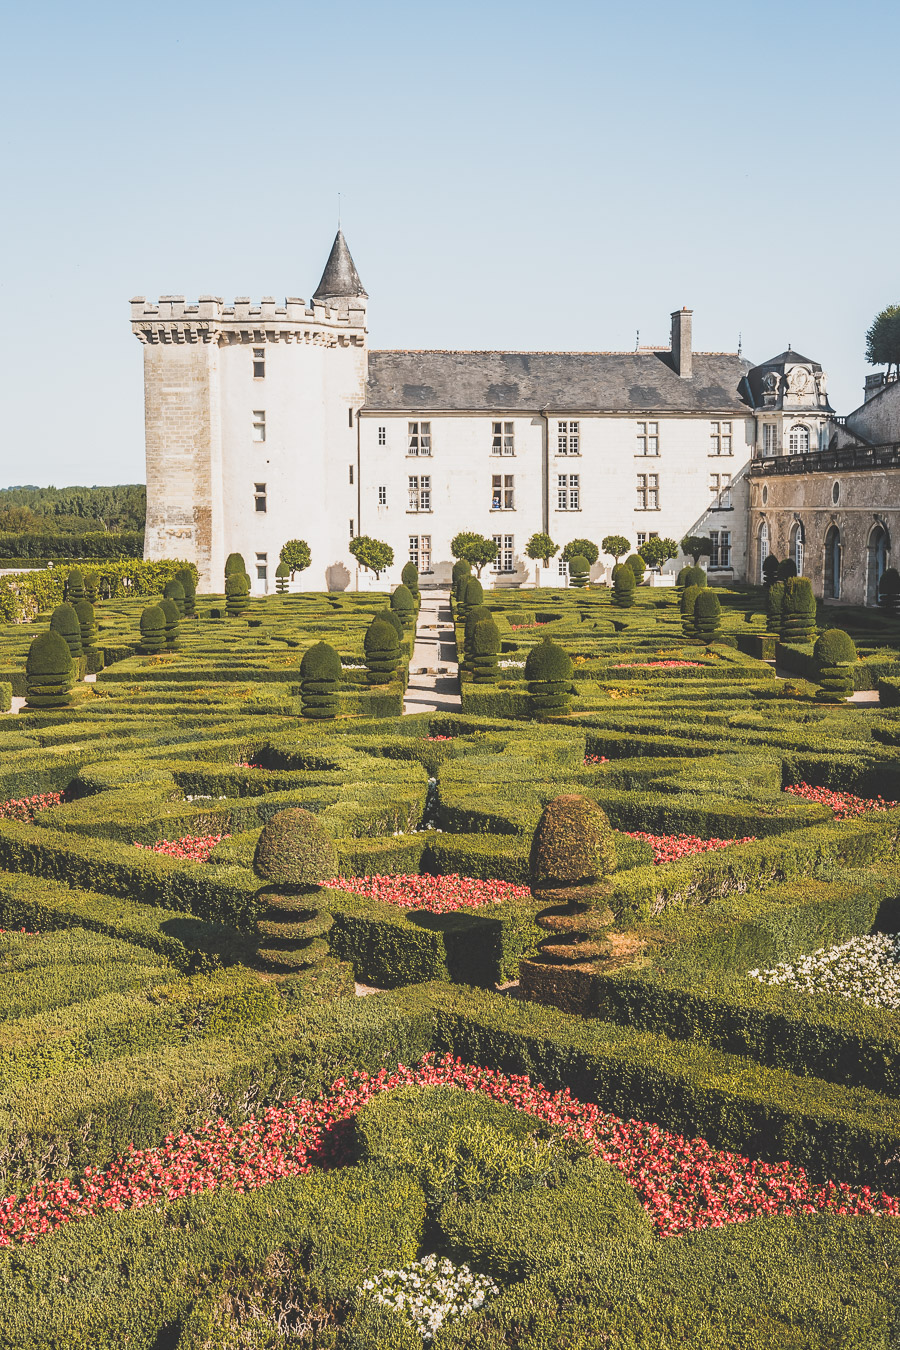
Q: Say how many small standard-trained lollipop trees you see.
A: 8